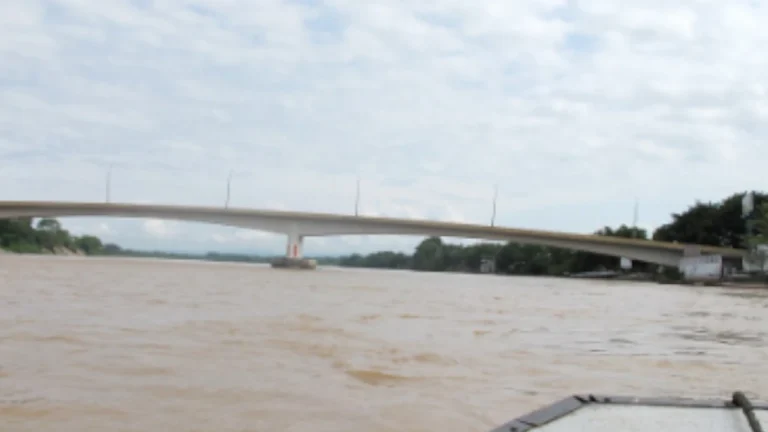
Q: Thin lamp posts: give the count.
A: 5